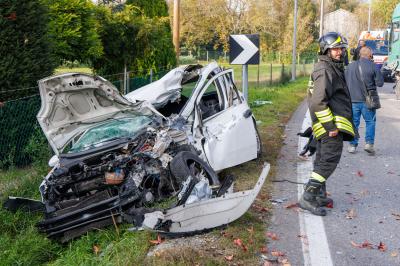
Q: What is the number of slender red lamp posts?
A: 0